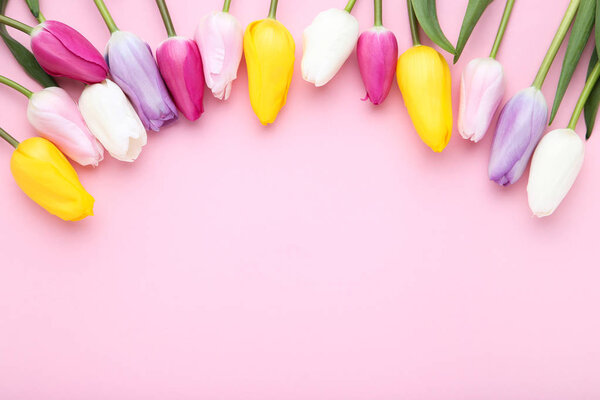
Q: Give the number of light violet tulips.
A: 2